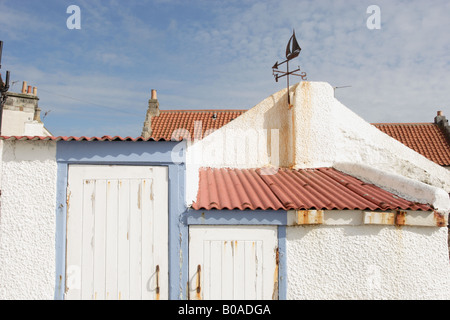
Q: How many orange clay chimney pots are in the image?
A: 5